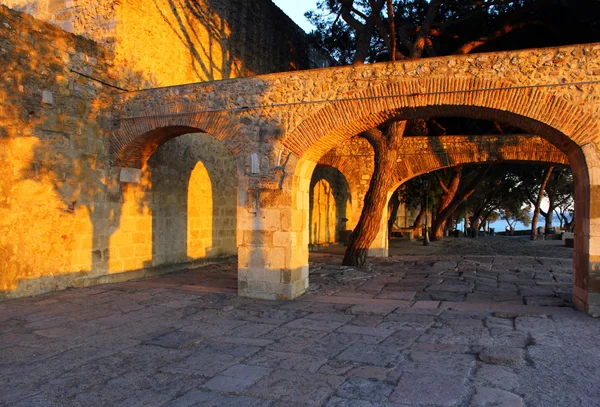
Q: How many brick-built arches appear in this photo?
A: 4